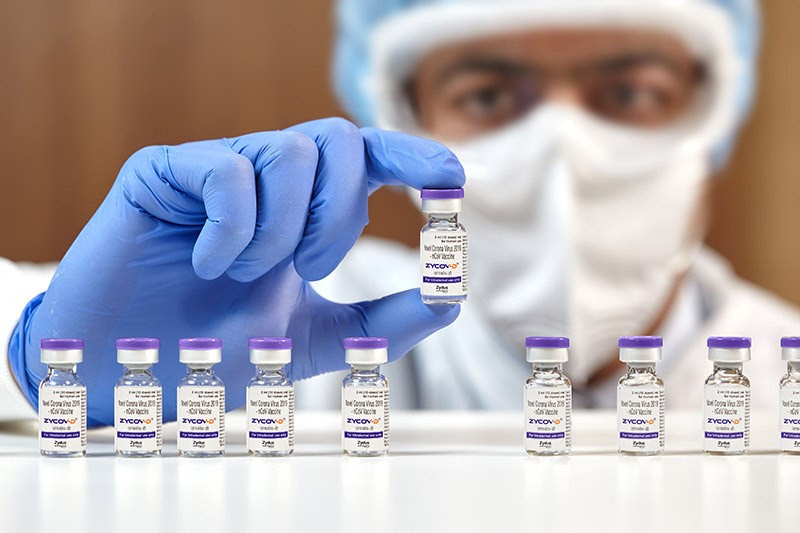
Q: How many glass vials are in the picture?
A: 10